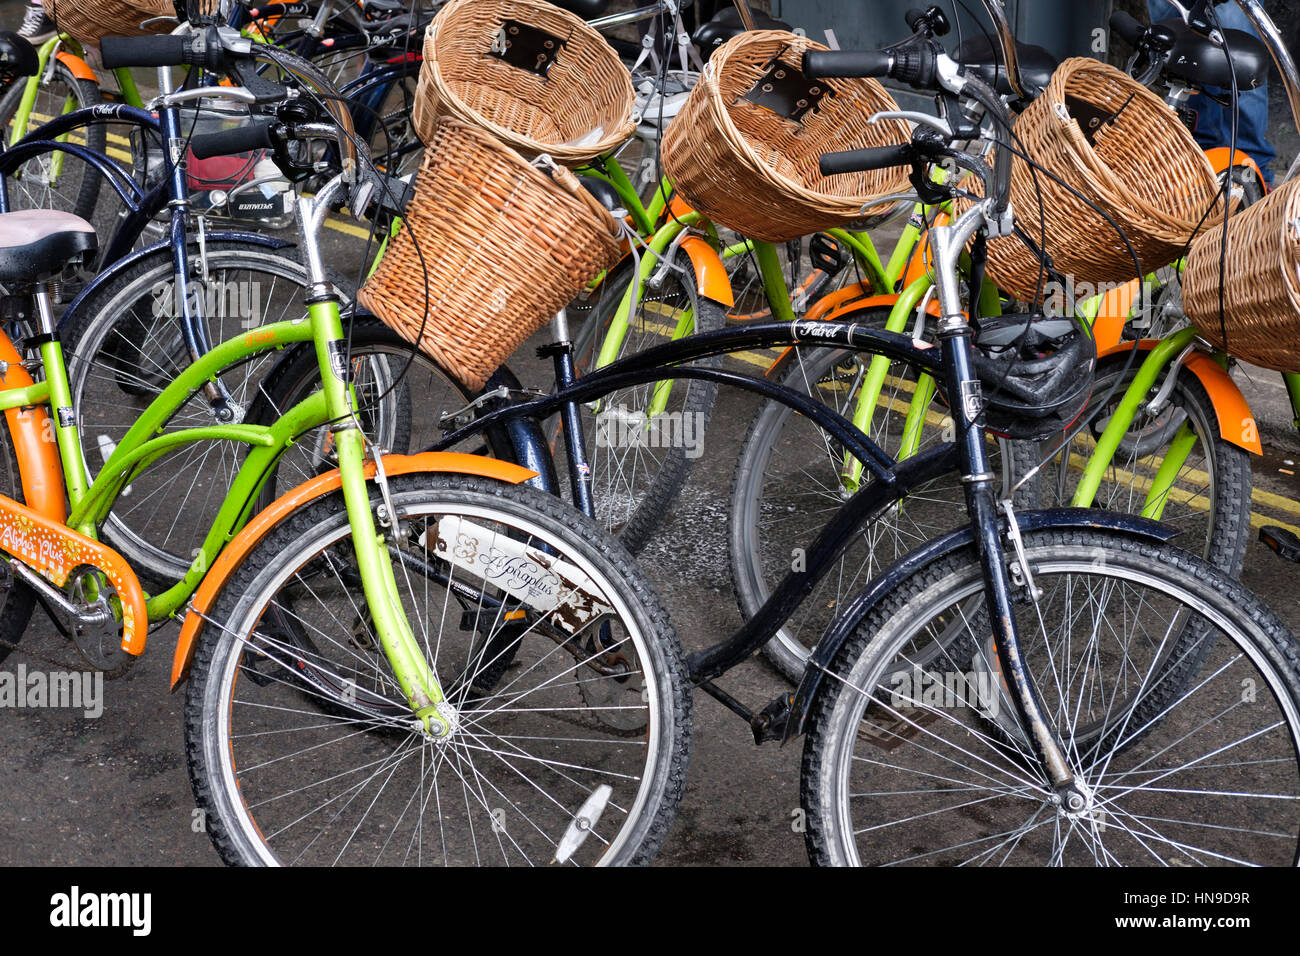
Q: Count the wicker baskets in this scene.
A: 6